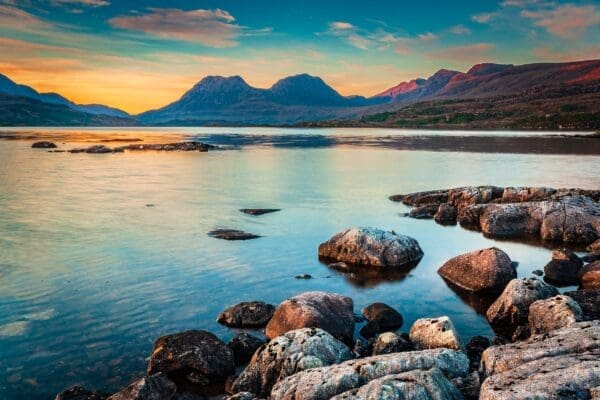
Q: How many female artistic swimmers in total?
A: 0